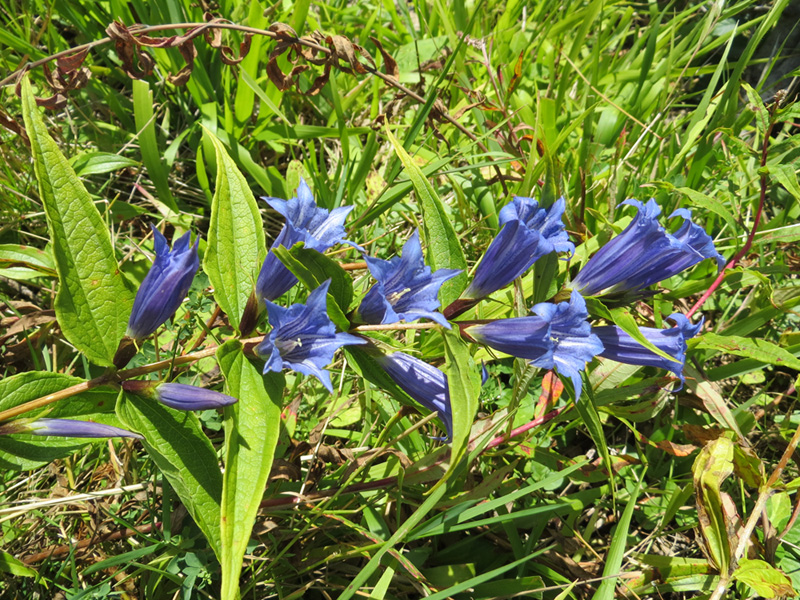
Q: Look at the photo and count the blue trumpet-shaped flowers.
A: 10